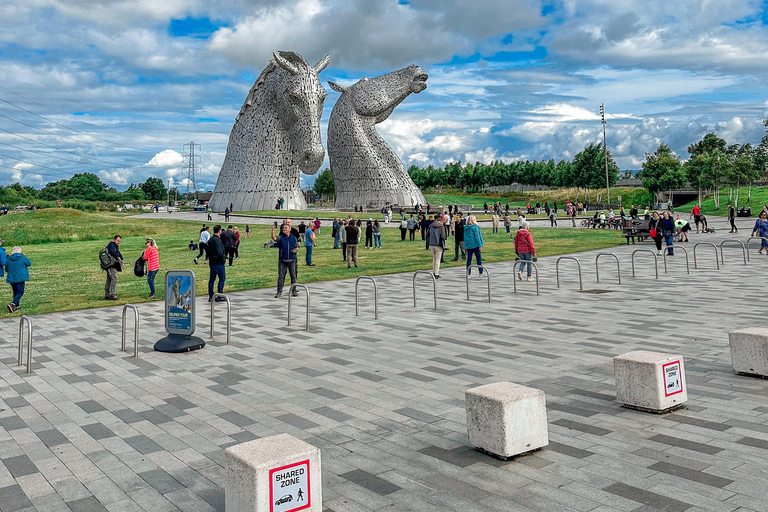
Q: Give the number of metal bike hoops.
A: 15